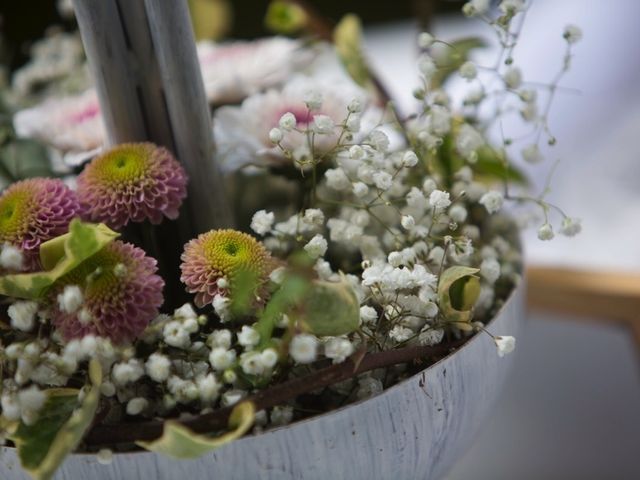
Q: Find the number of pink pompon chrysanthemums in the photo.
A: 4